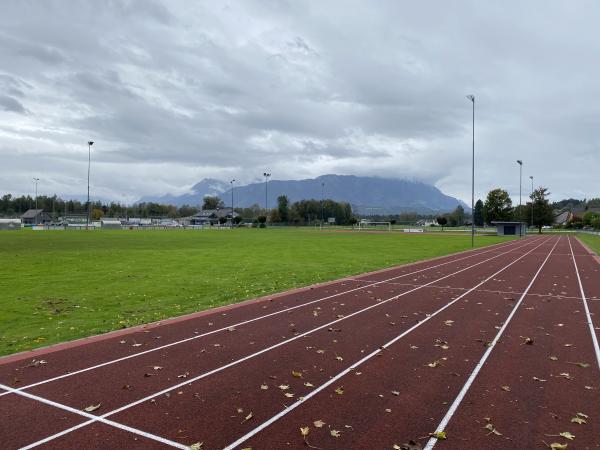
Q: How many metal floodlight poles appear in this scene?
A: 8